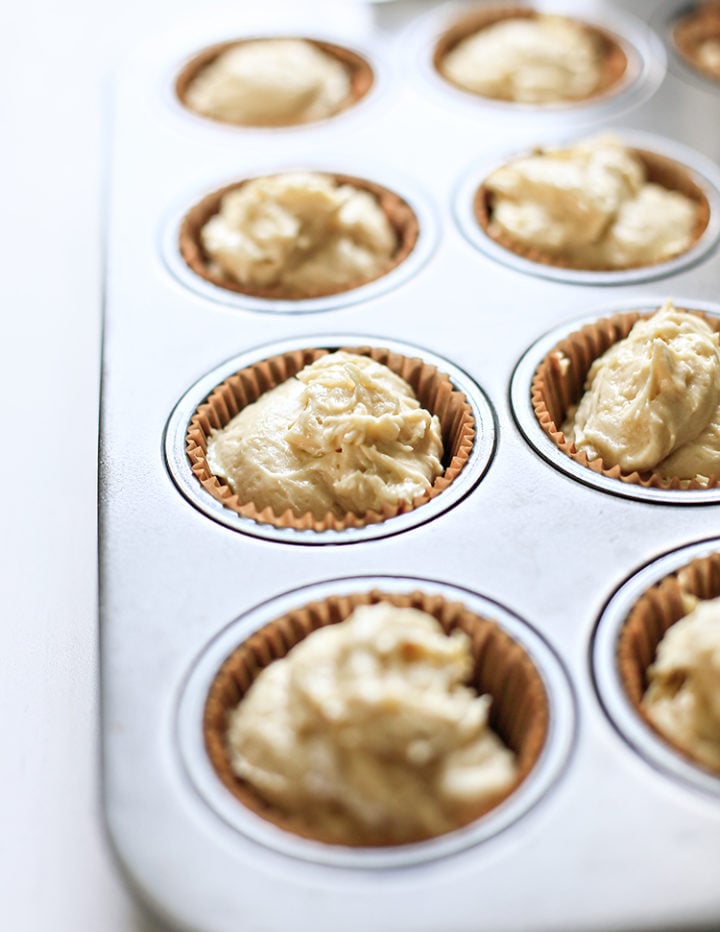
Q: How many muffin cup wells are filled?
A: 9